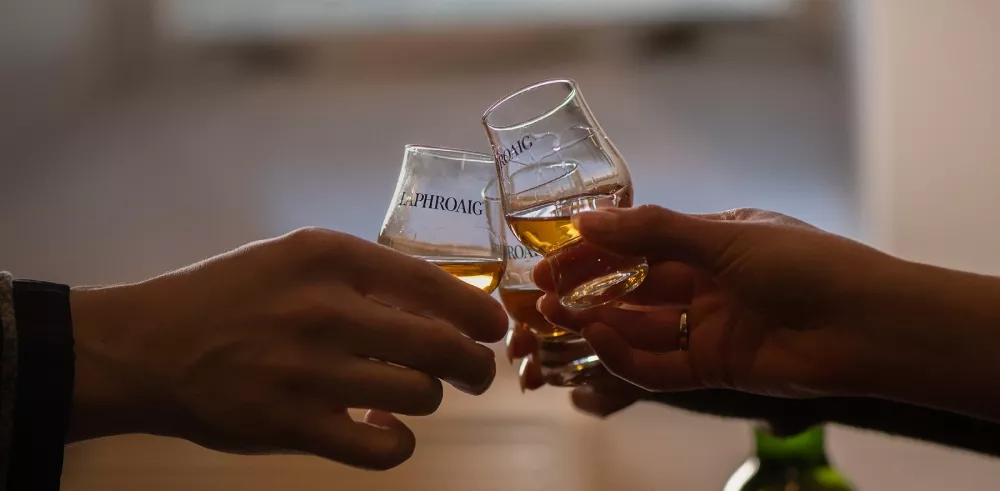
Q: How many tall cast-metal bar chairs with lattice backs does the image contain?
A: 0